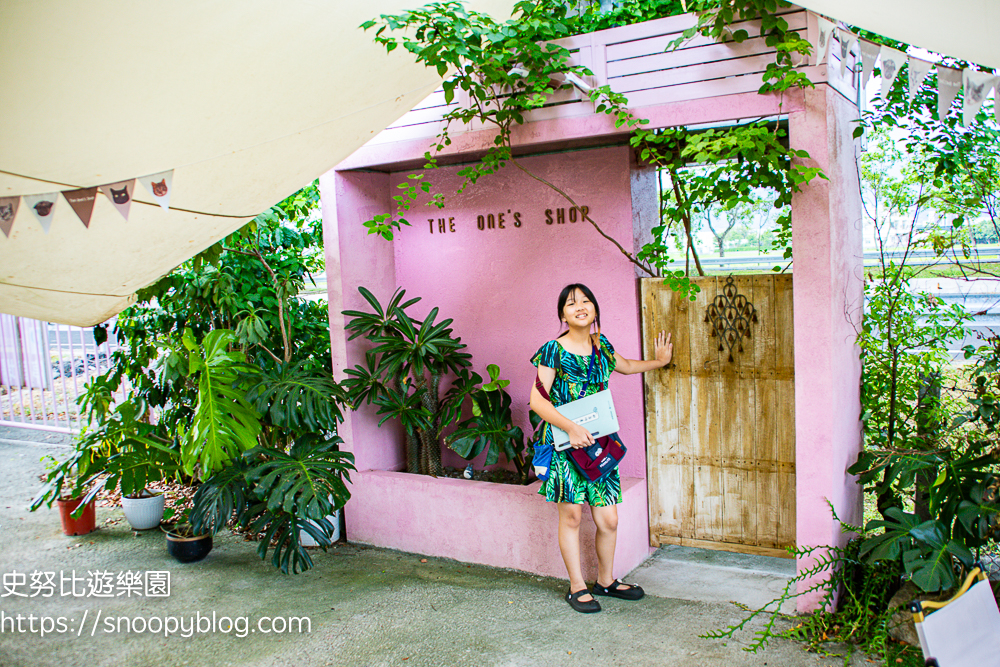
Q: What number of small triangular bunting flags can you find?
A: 13